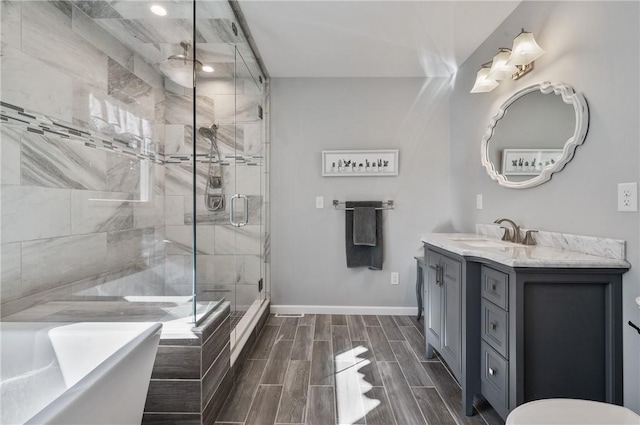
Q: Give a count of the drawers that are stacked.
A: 3